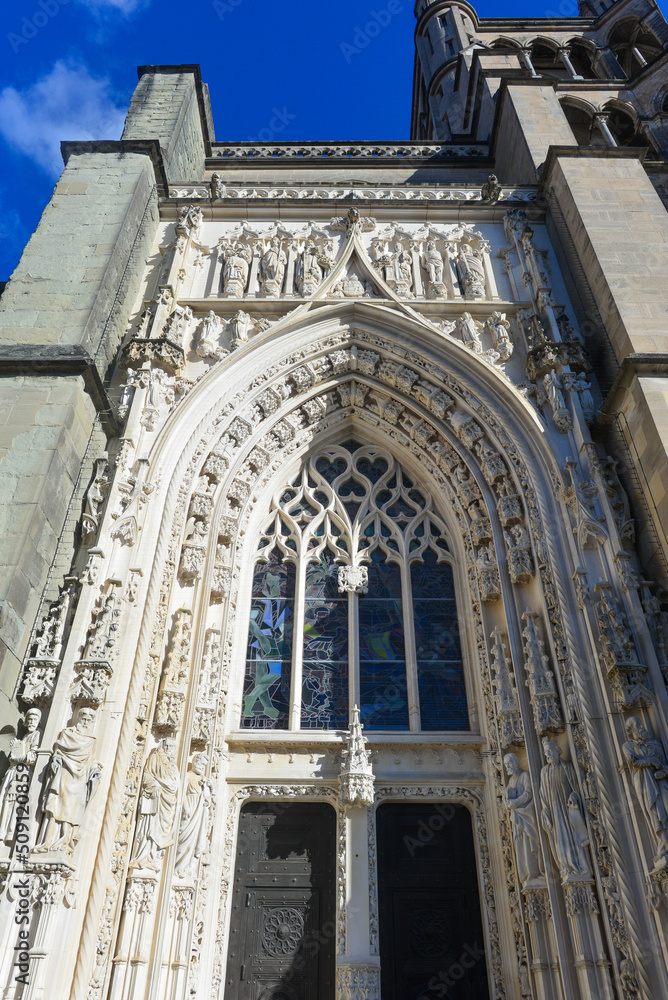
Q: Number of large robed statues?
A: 7